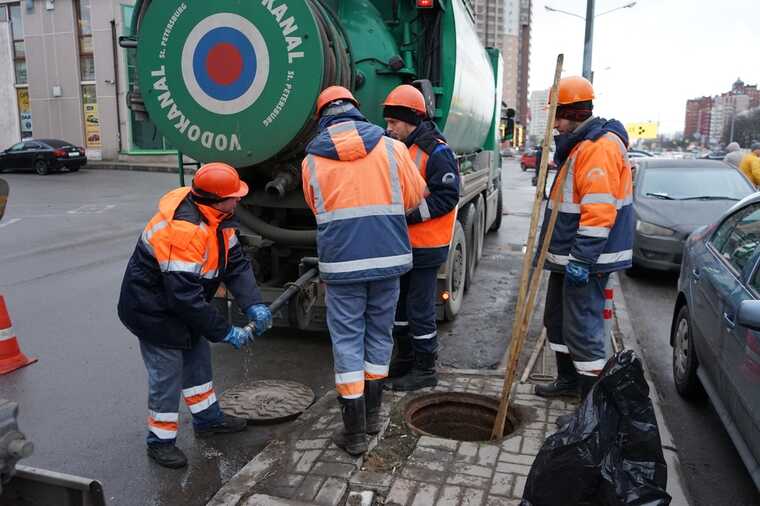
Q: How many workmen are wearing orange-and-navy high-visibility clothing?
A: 4